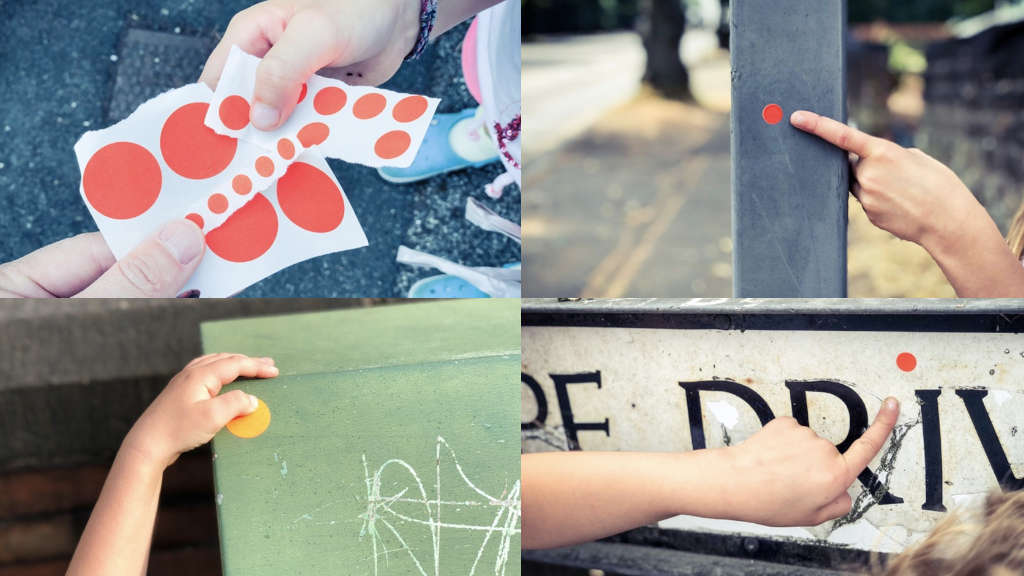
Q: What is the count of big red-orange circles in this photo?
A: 4